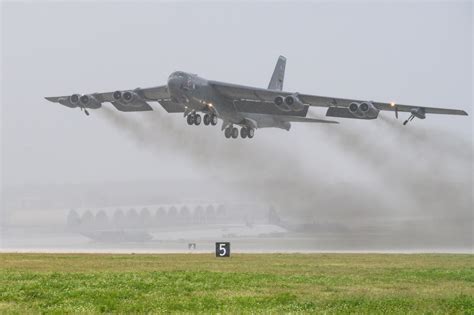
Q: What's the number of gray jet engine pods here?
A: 4